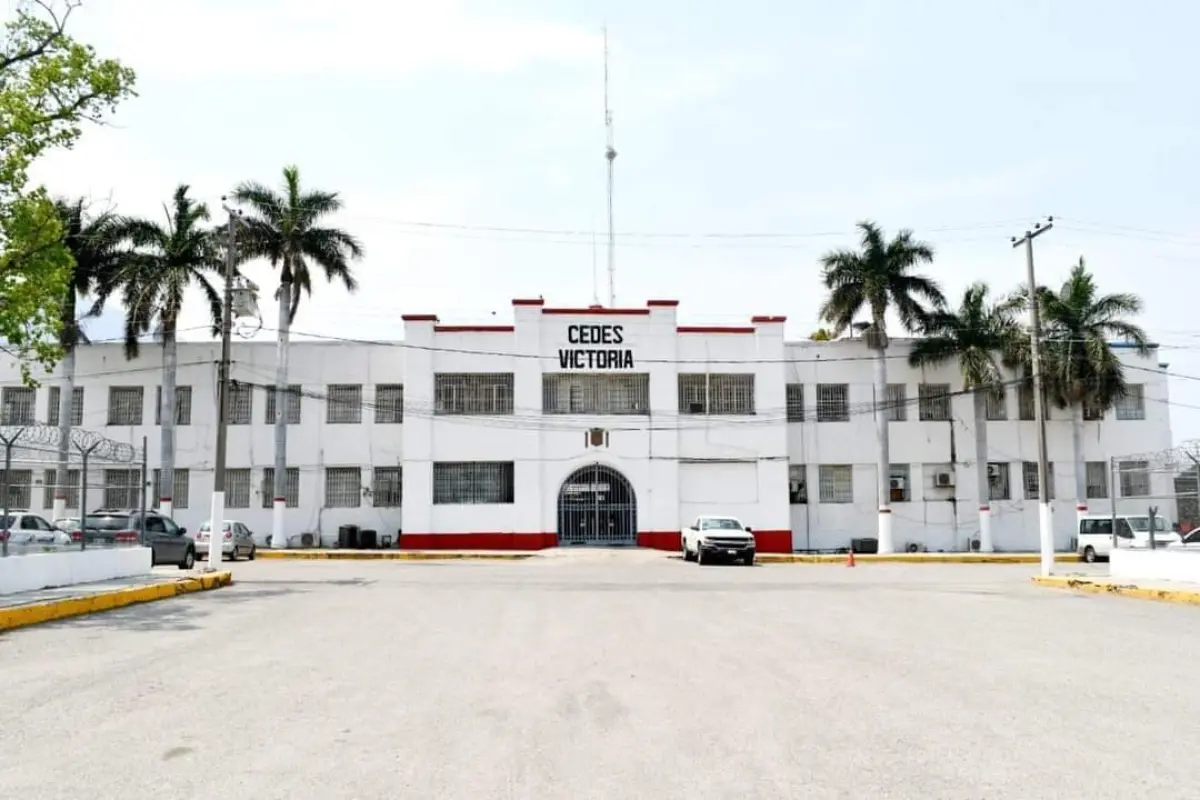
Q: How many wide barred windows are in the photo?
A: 4